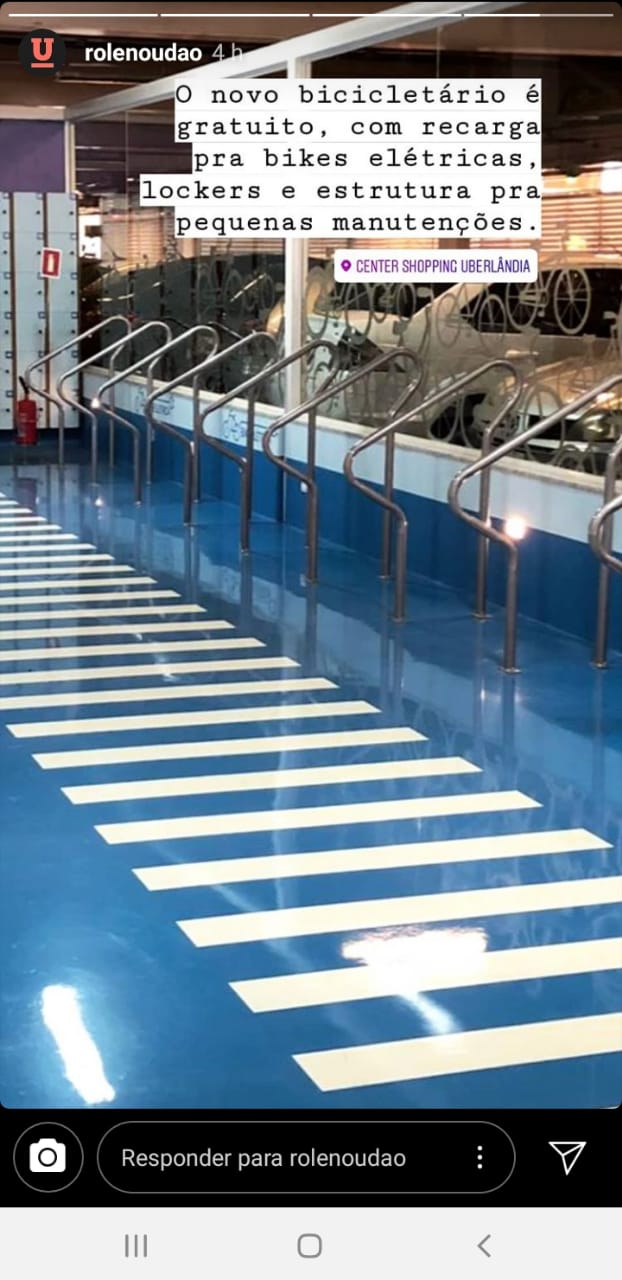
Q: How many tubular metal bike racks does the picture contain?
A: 9